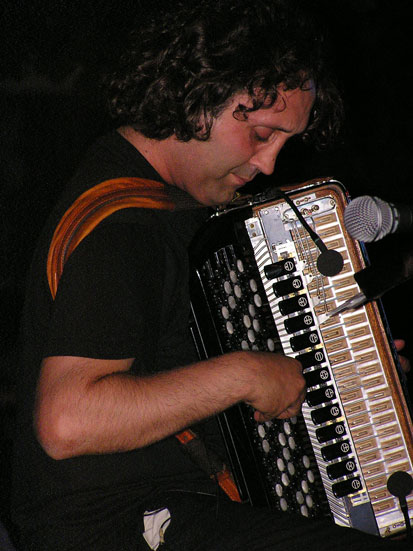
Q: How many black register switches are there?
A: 13